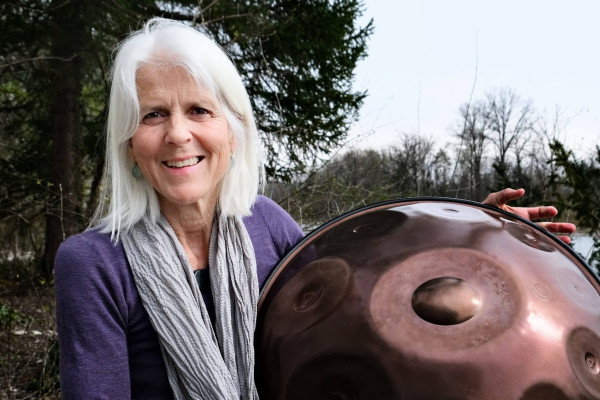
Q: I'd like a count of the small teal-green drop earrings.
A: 2